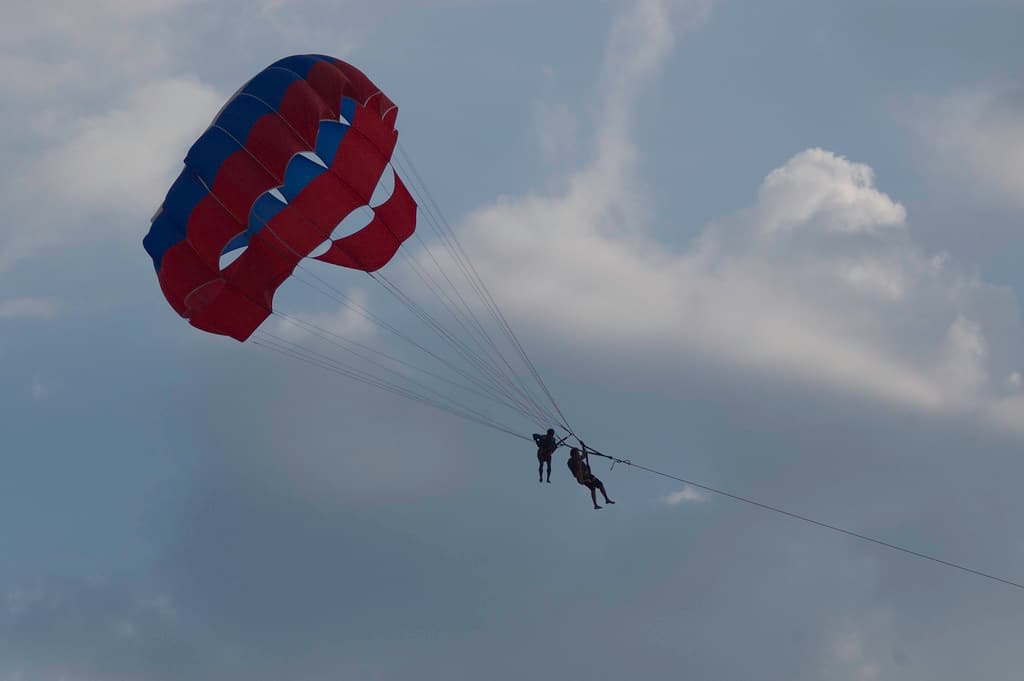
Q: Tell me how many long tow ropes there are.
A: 1